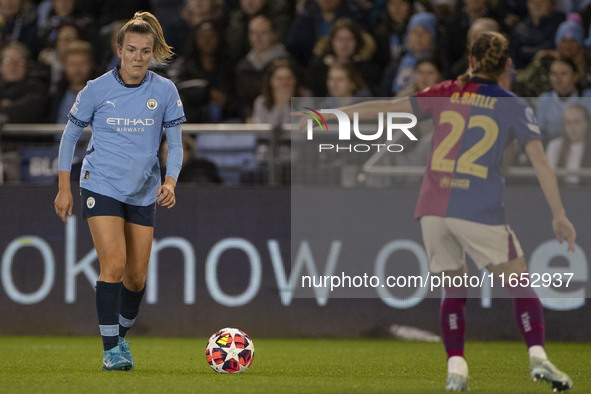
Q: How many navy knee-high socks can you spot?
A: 2